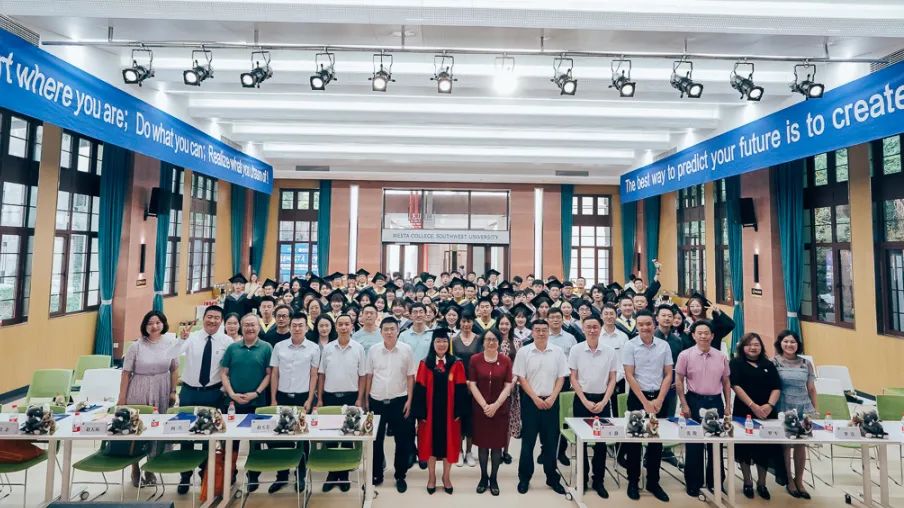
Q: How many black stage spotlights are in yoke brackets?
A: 12